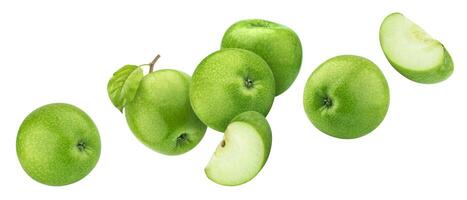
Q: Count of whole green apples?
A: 5